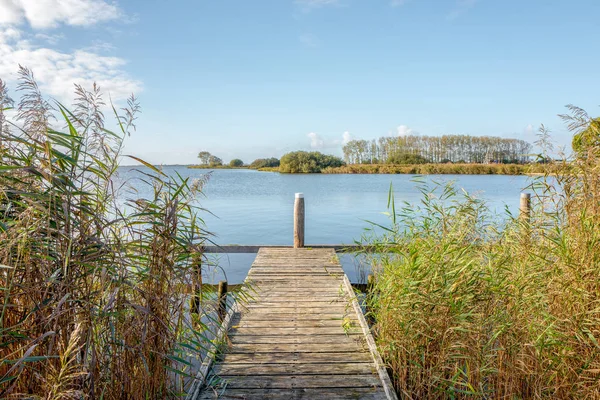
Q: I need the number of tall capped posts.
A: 2